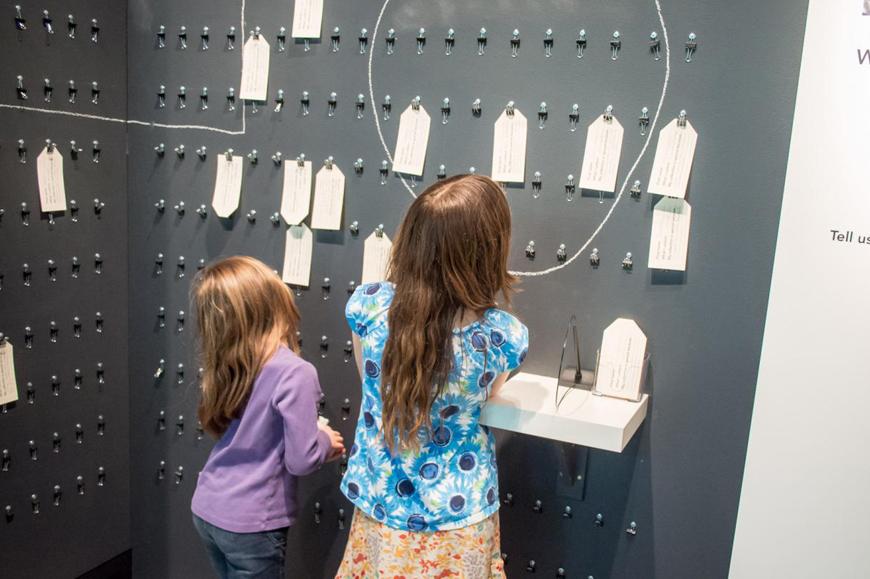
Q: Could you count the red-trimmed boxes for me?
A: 0